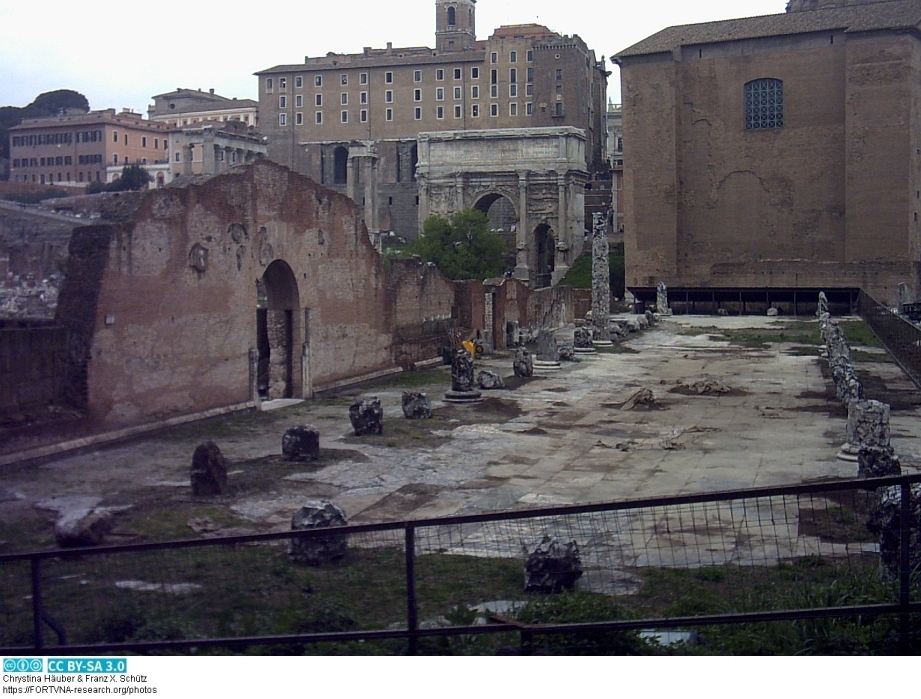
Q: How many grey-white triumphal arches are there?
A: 1